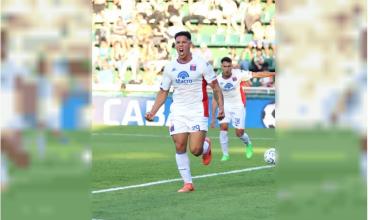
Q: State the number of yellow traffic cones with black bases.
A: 0